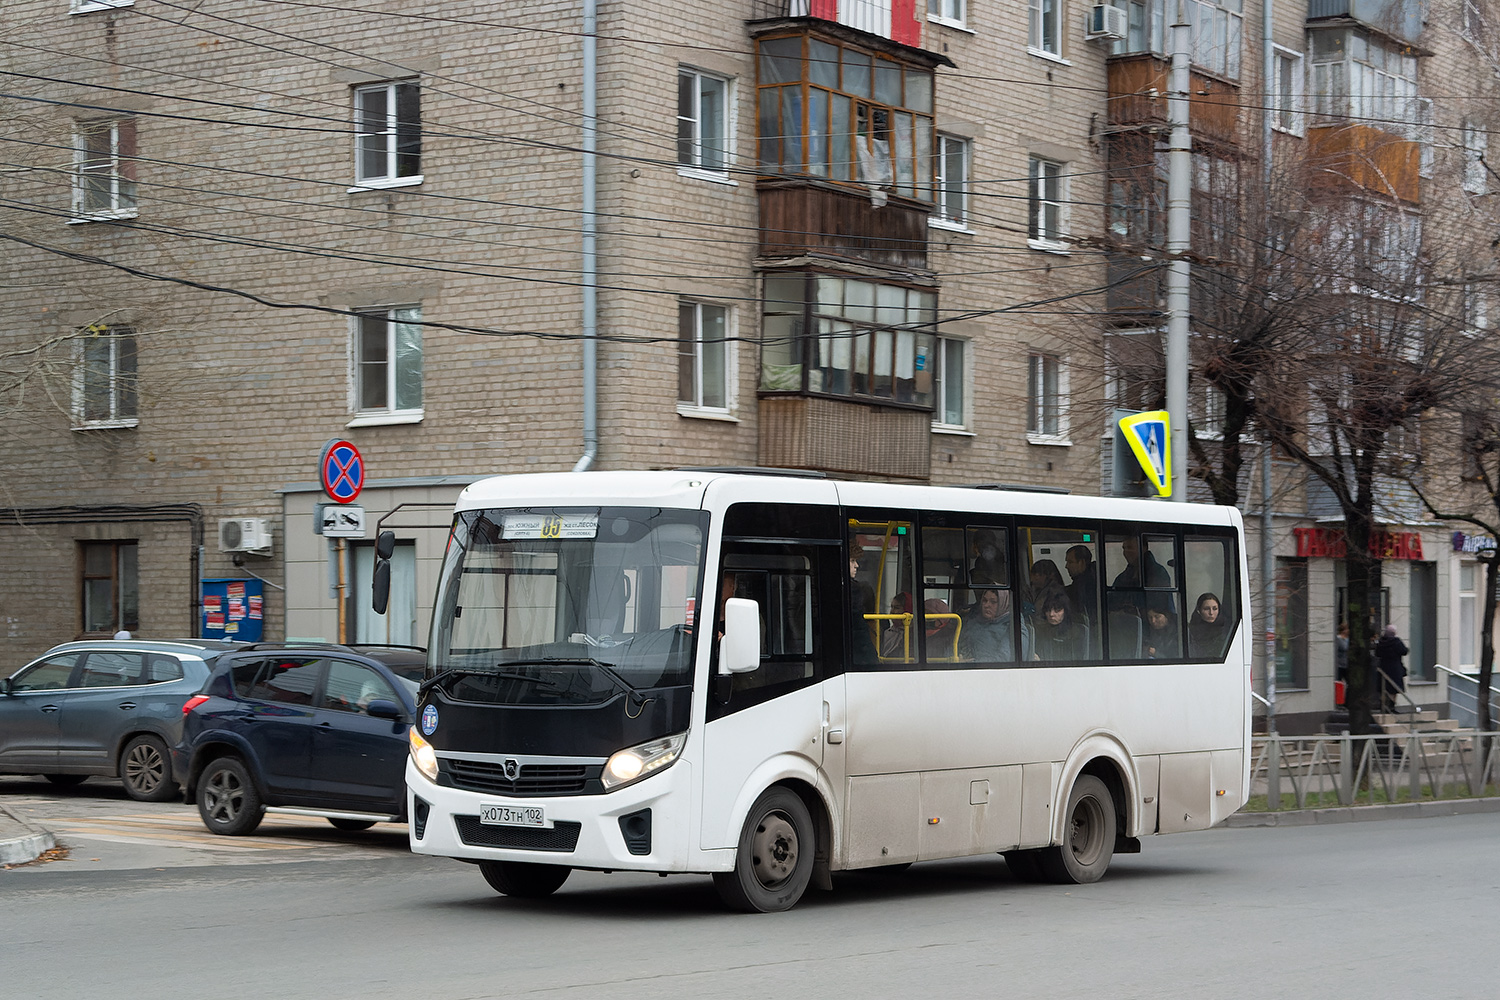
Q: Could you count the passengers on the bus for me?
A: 11